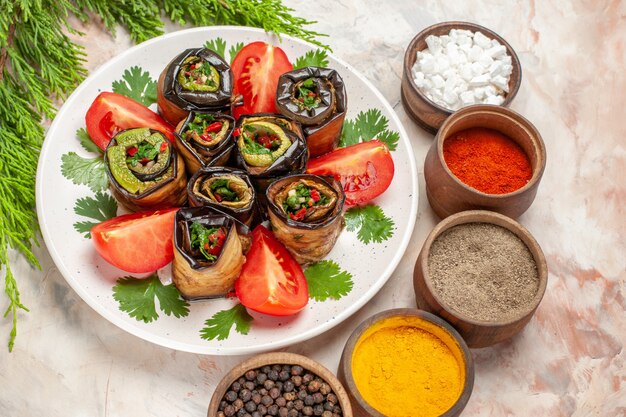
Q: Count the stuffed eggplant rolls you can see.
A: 8